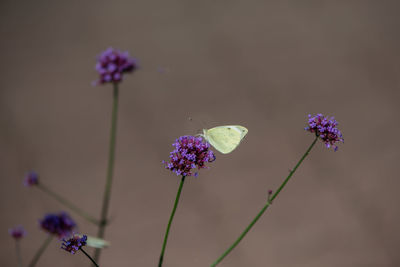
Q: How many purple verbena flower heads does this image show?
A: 7